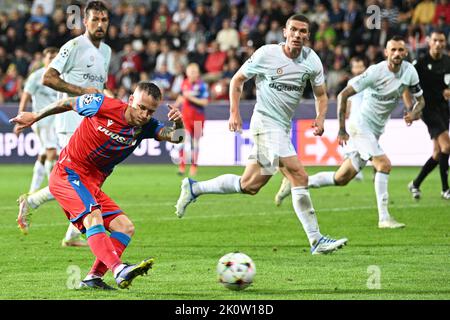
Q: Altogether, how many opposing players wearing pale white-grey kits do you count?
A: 5